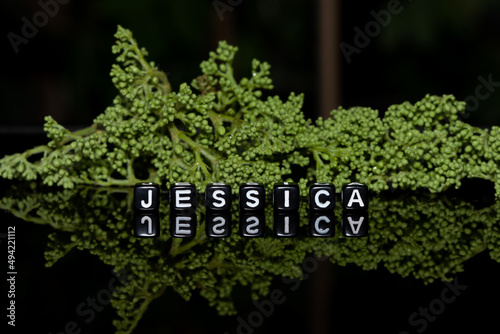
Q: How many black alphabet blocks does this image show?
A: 7